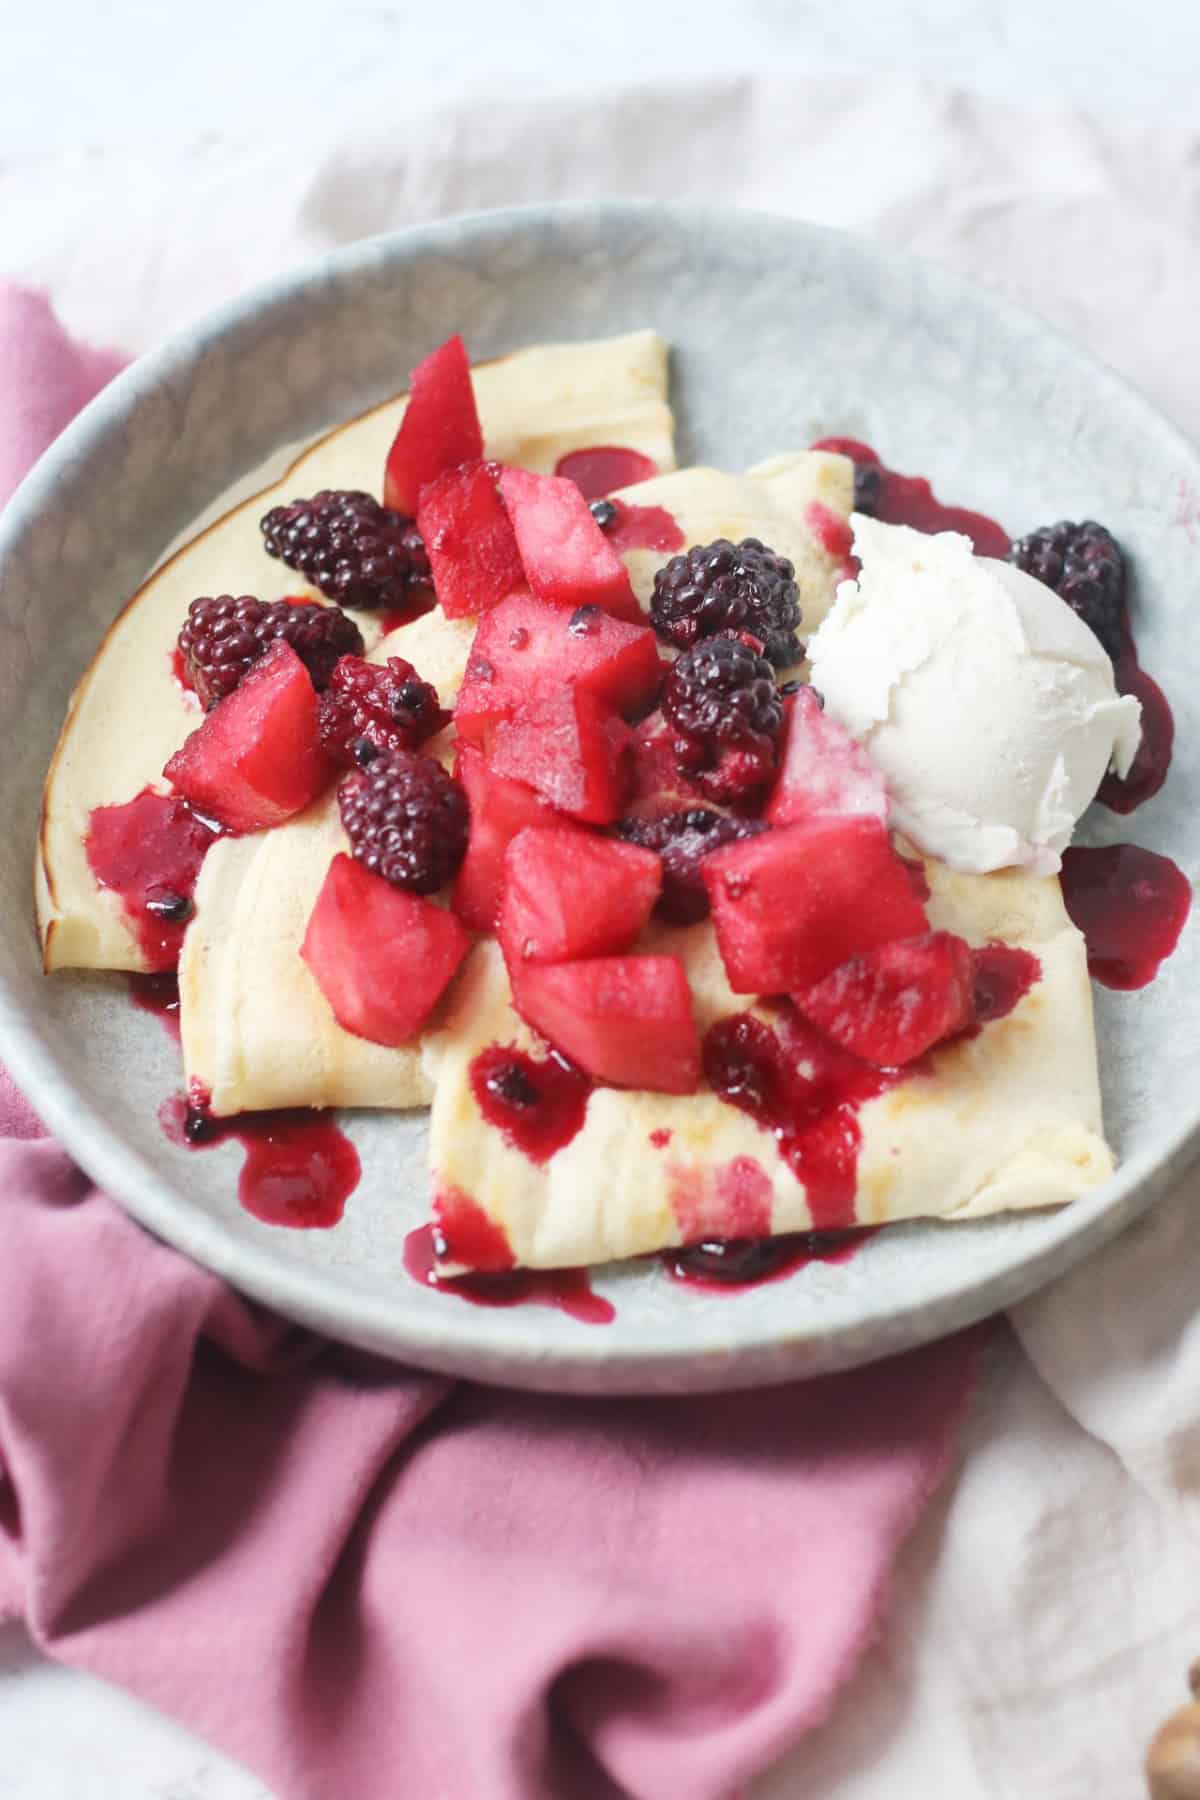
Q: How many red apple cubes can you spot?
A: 13